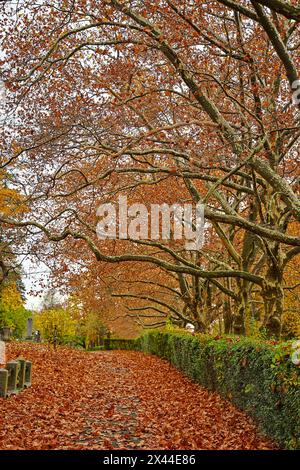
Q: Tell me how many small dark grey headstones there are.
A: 4